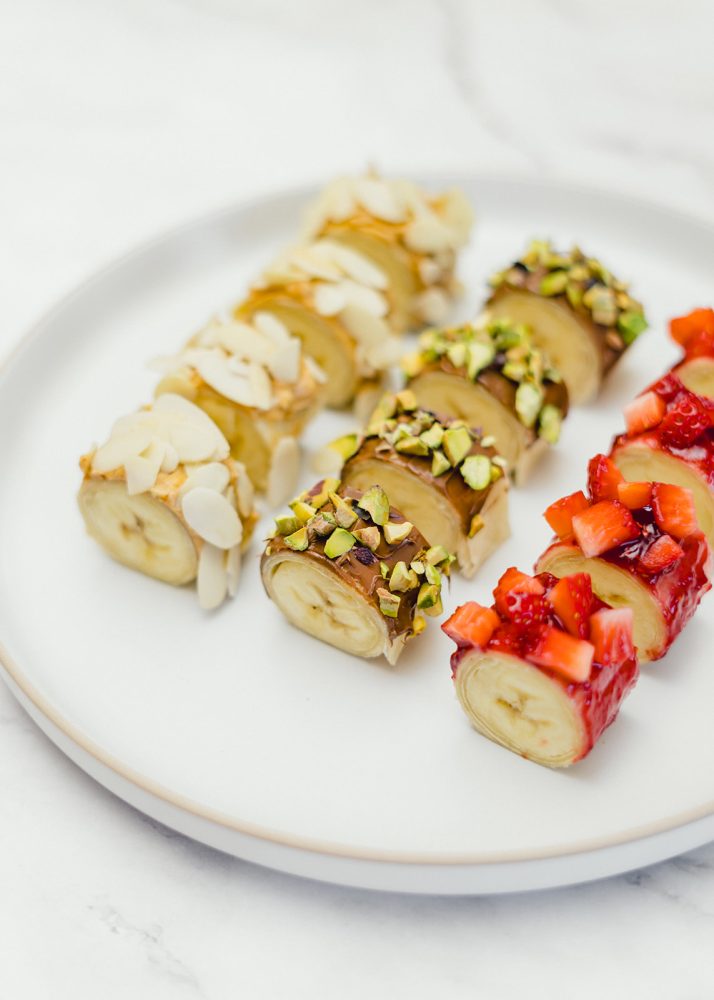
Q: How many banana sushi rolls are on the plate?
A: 12